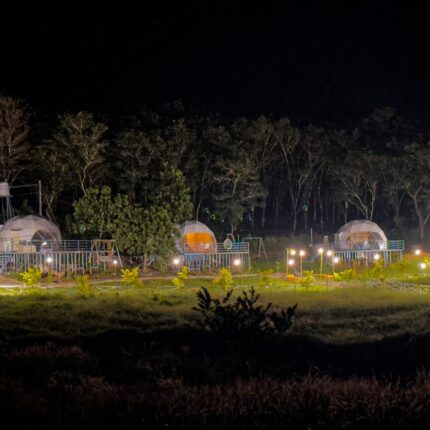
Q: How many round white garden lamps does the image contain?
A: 13